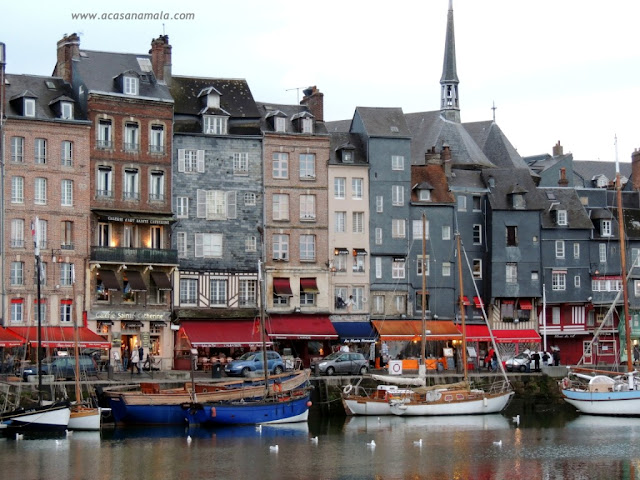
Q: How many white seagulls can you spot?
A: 12